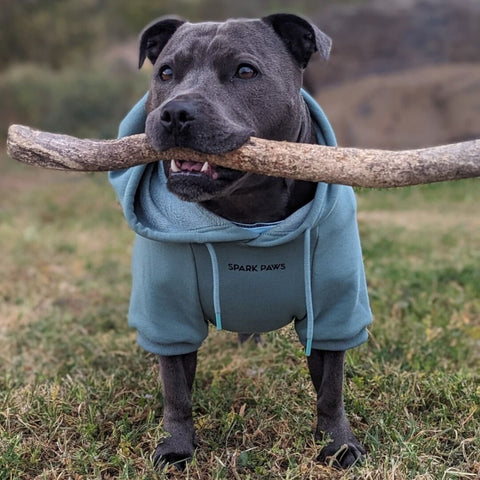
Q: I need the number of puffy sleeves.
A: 2